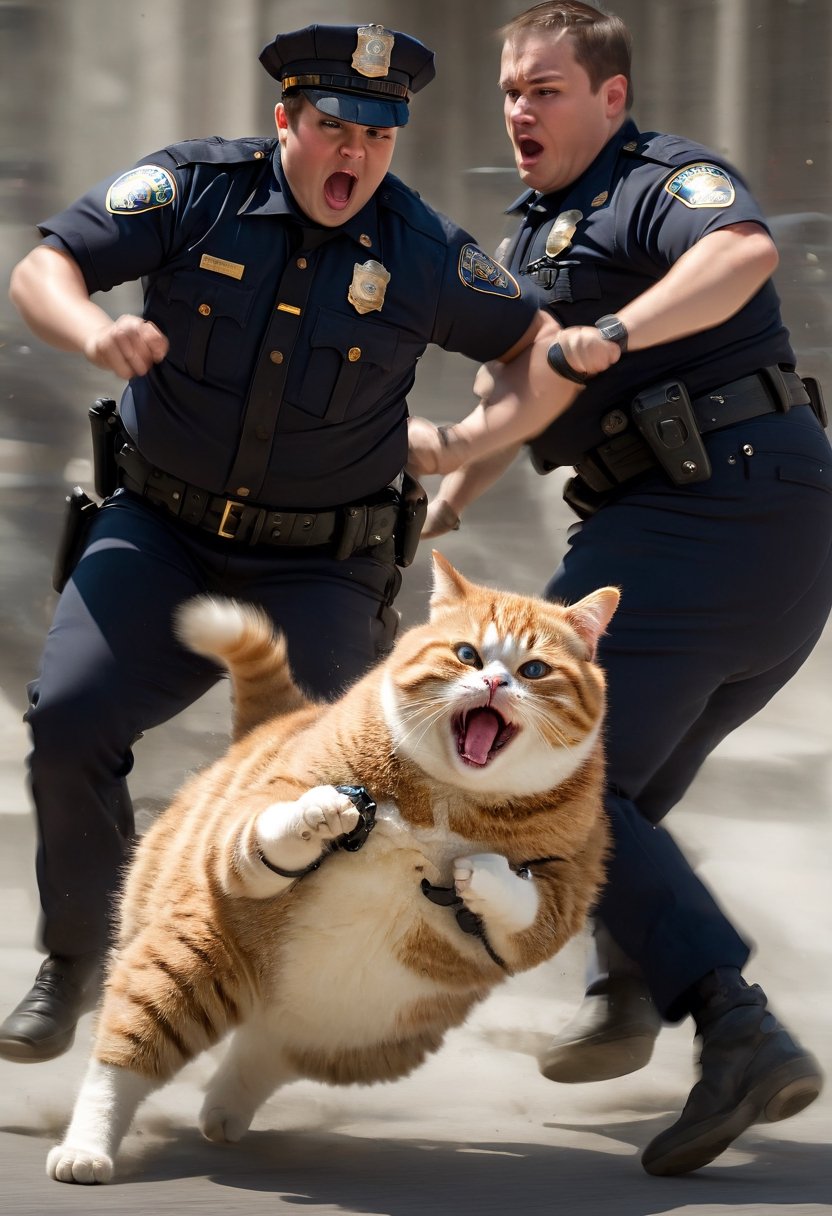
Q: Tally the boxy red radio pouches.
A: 0